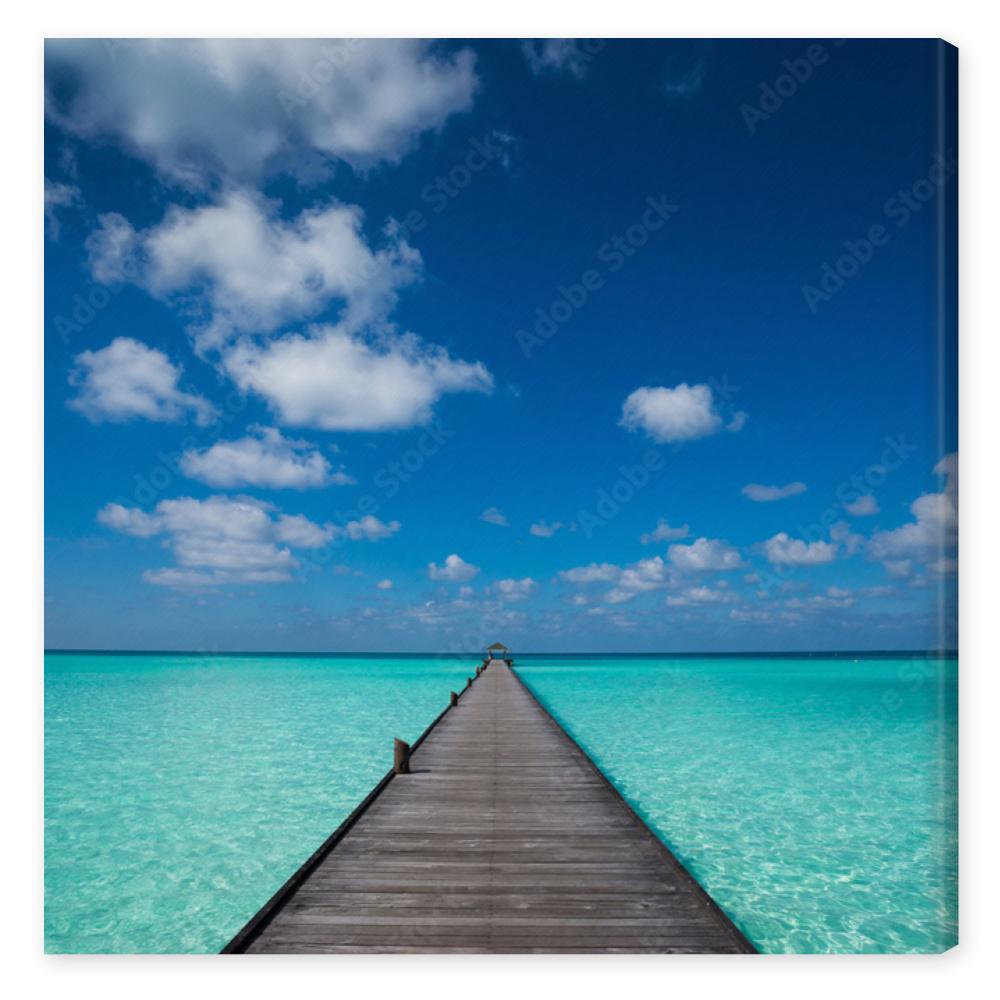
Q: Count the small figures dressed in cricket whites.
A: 0